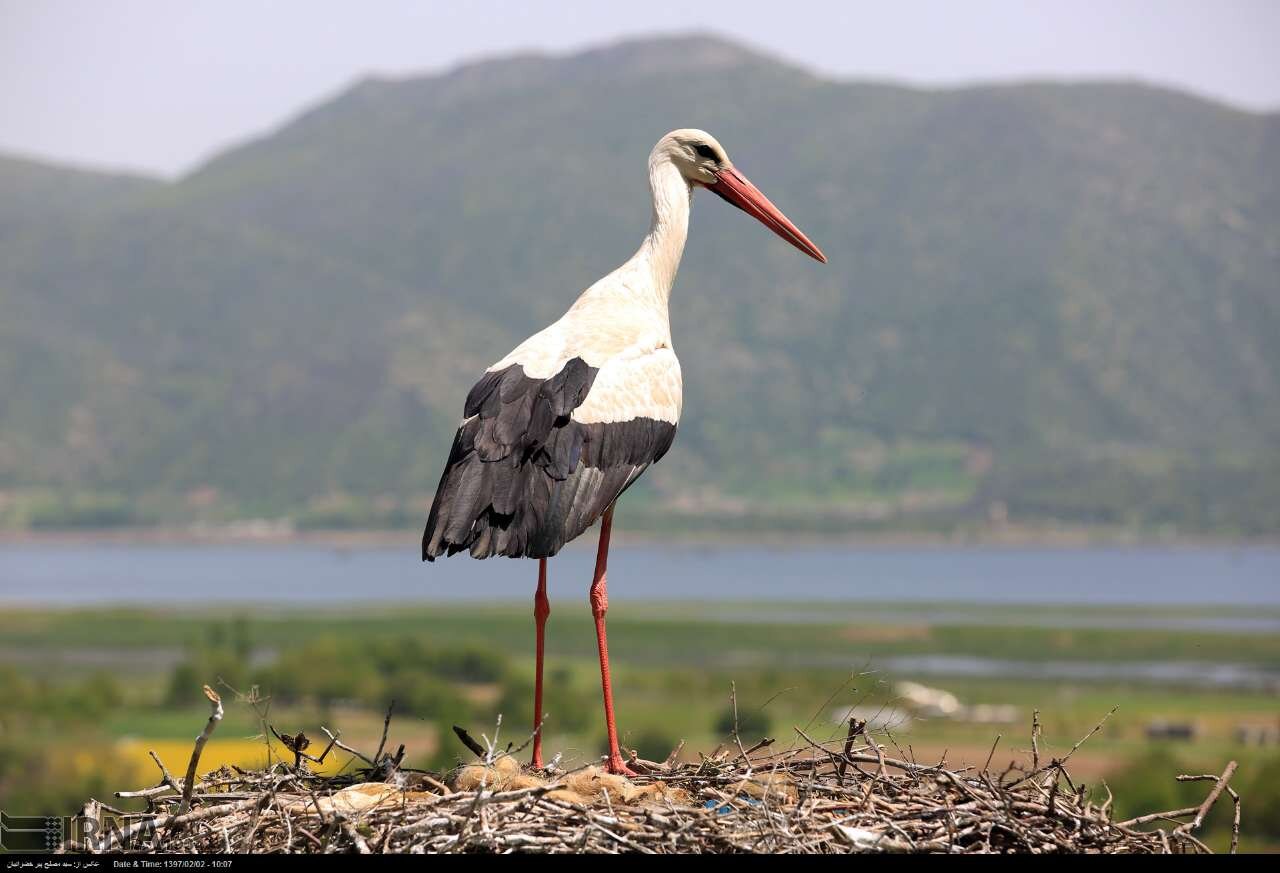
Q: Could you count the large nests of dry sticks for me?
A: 1